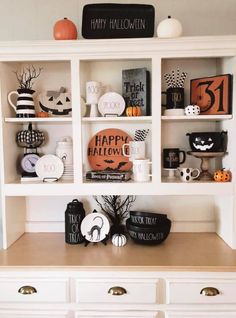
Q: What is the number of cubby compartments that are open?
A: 6